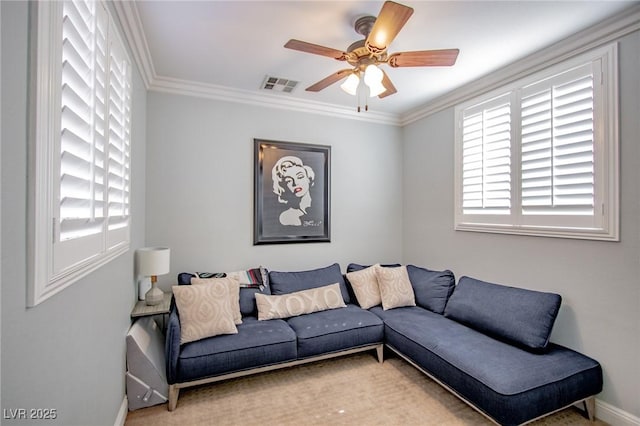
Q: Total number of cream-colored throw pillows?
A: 5